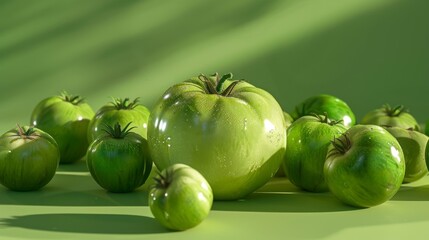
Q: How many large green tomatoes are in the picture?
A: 1